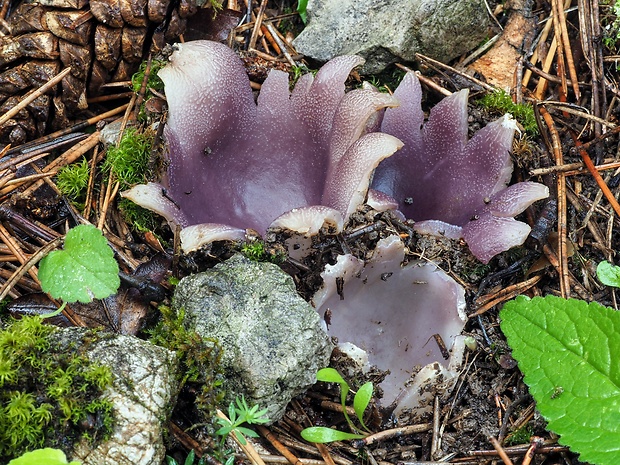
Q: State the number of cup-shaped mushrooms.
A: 3